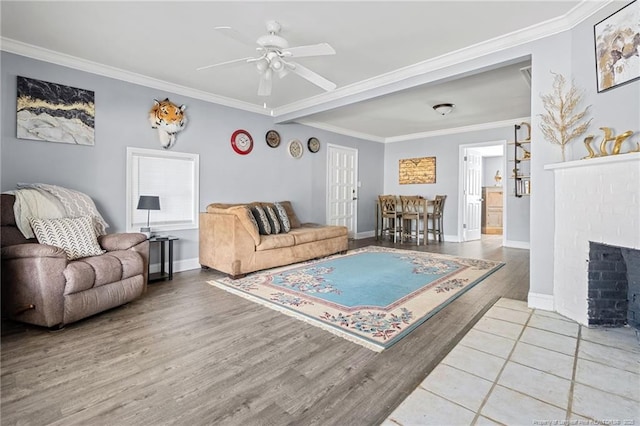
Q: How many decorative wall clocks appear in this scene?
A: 4